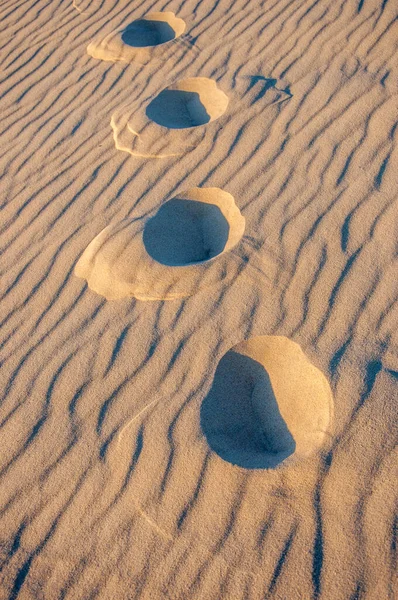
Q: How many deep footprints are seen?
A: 4